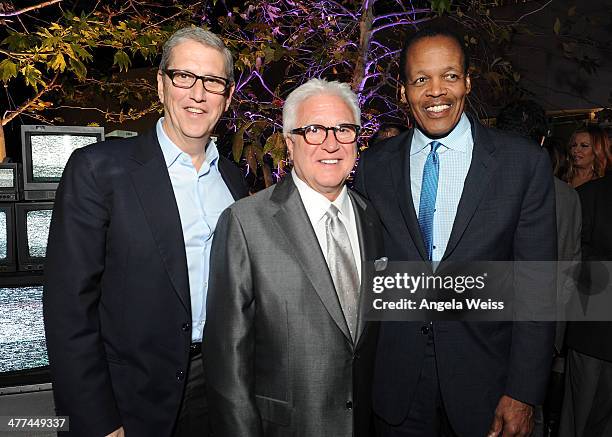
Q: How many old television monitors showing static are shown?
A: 5